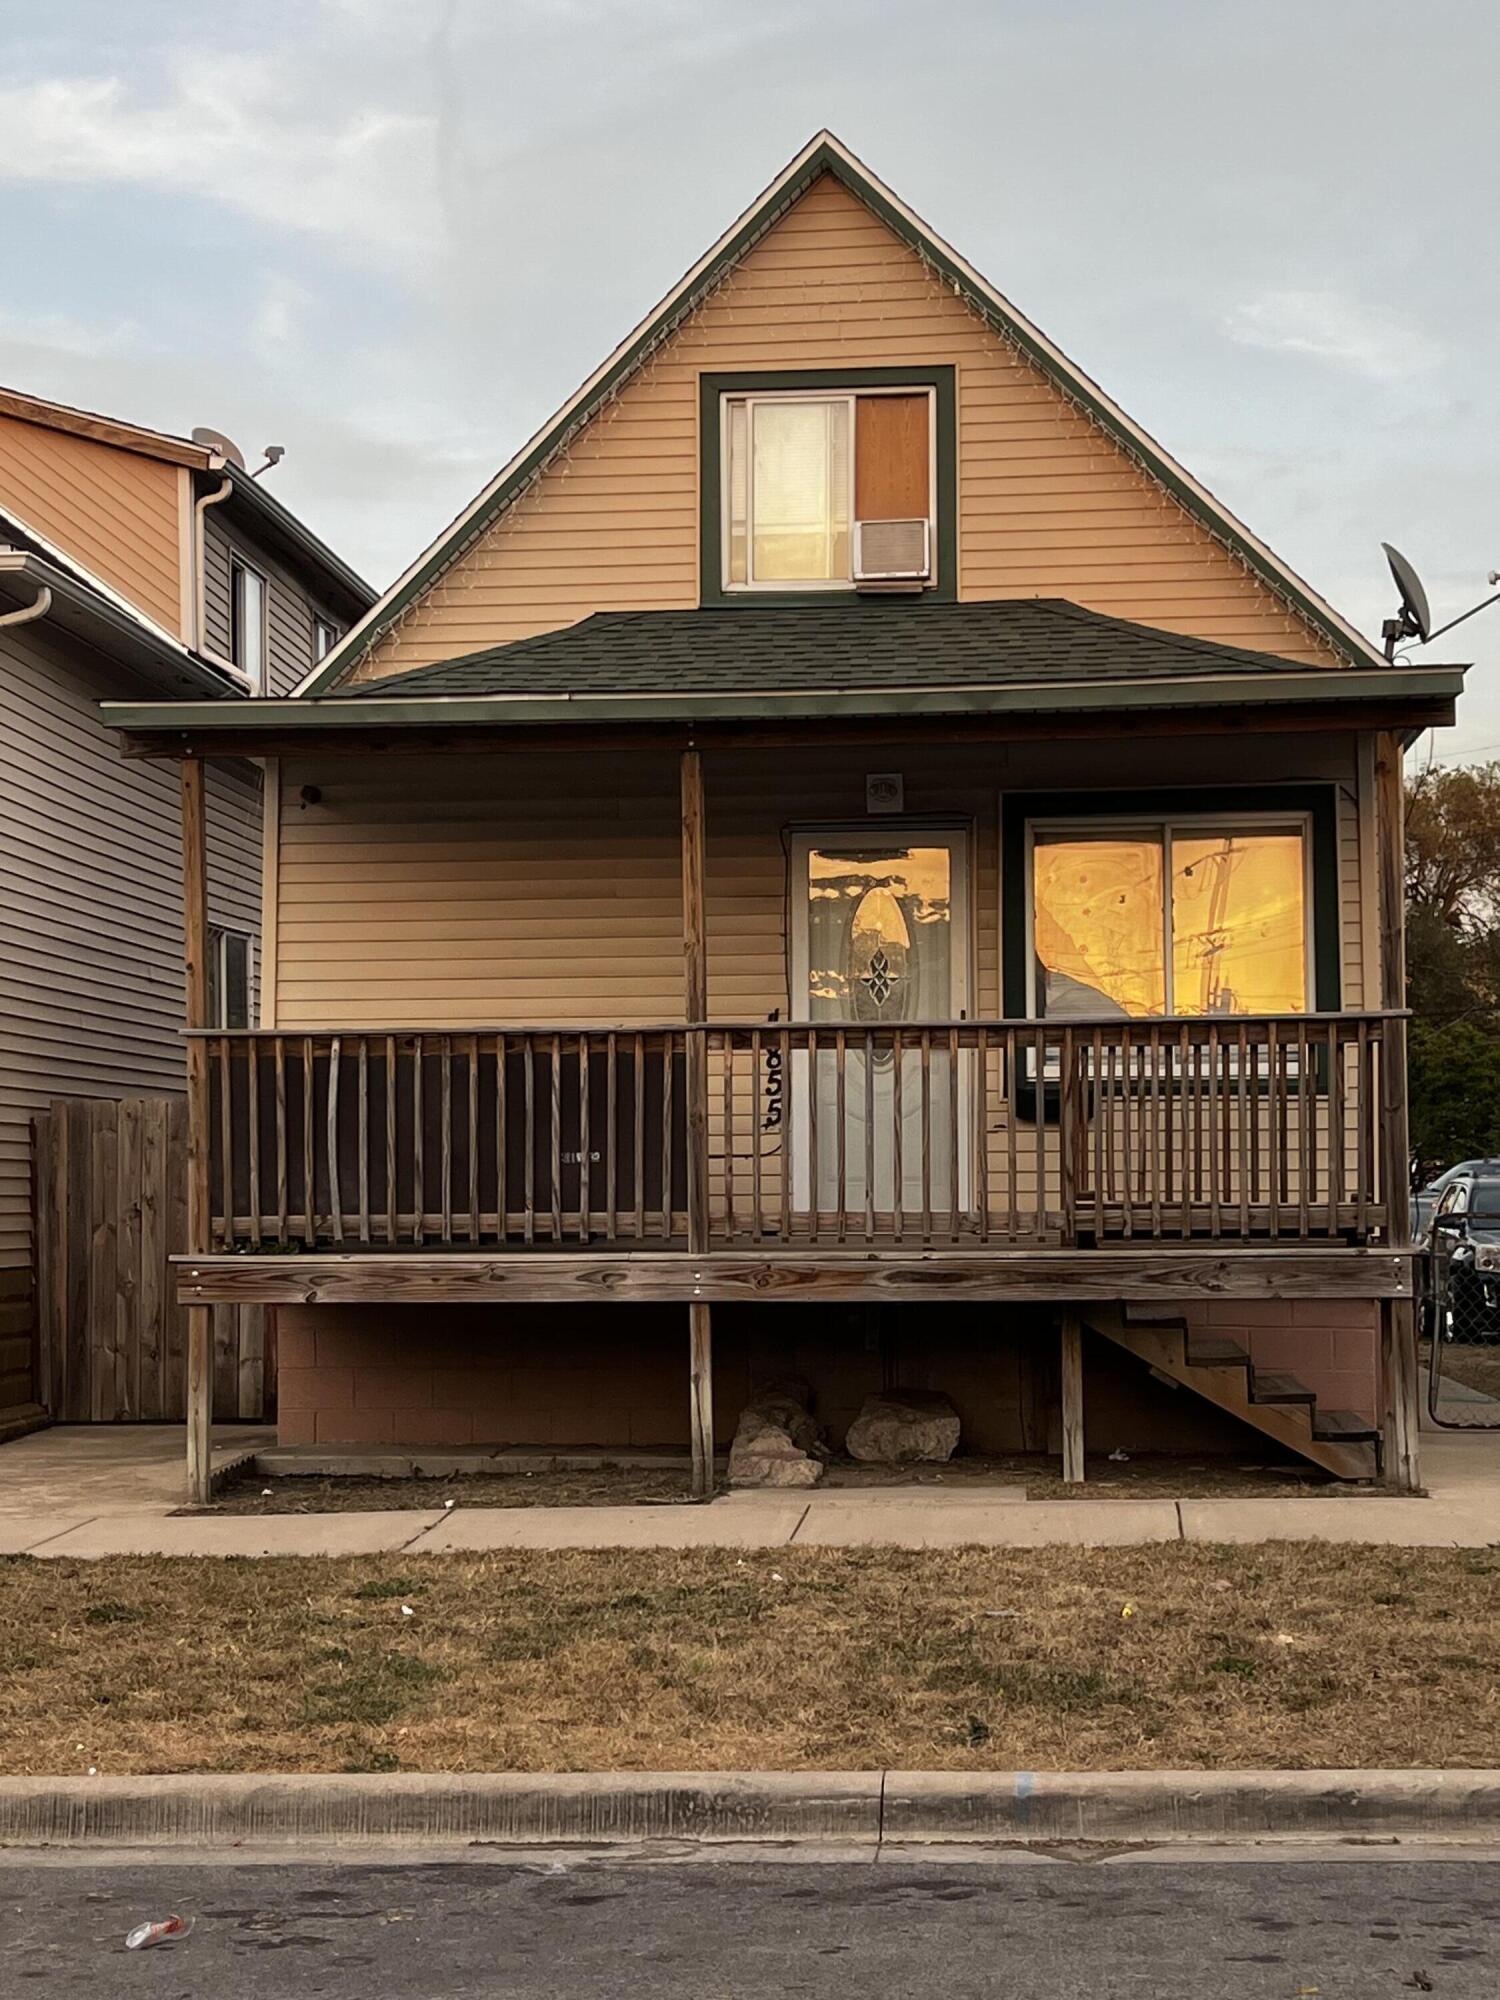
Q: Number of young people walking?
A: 0